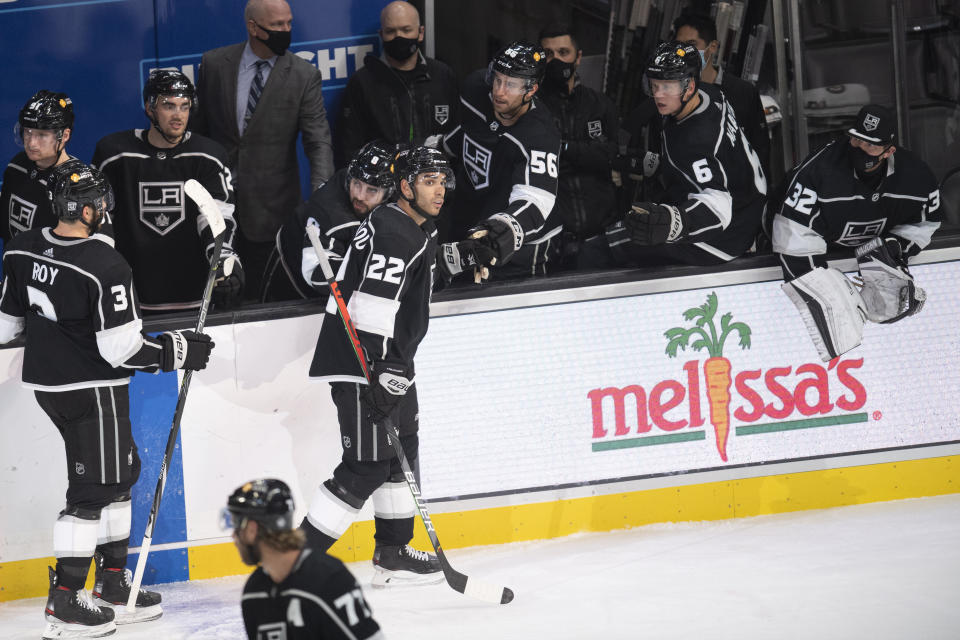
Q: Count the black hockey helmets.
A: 8